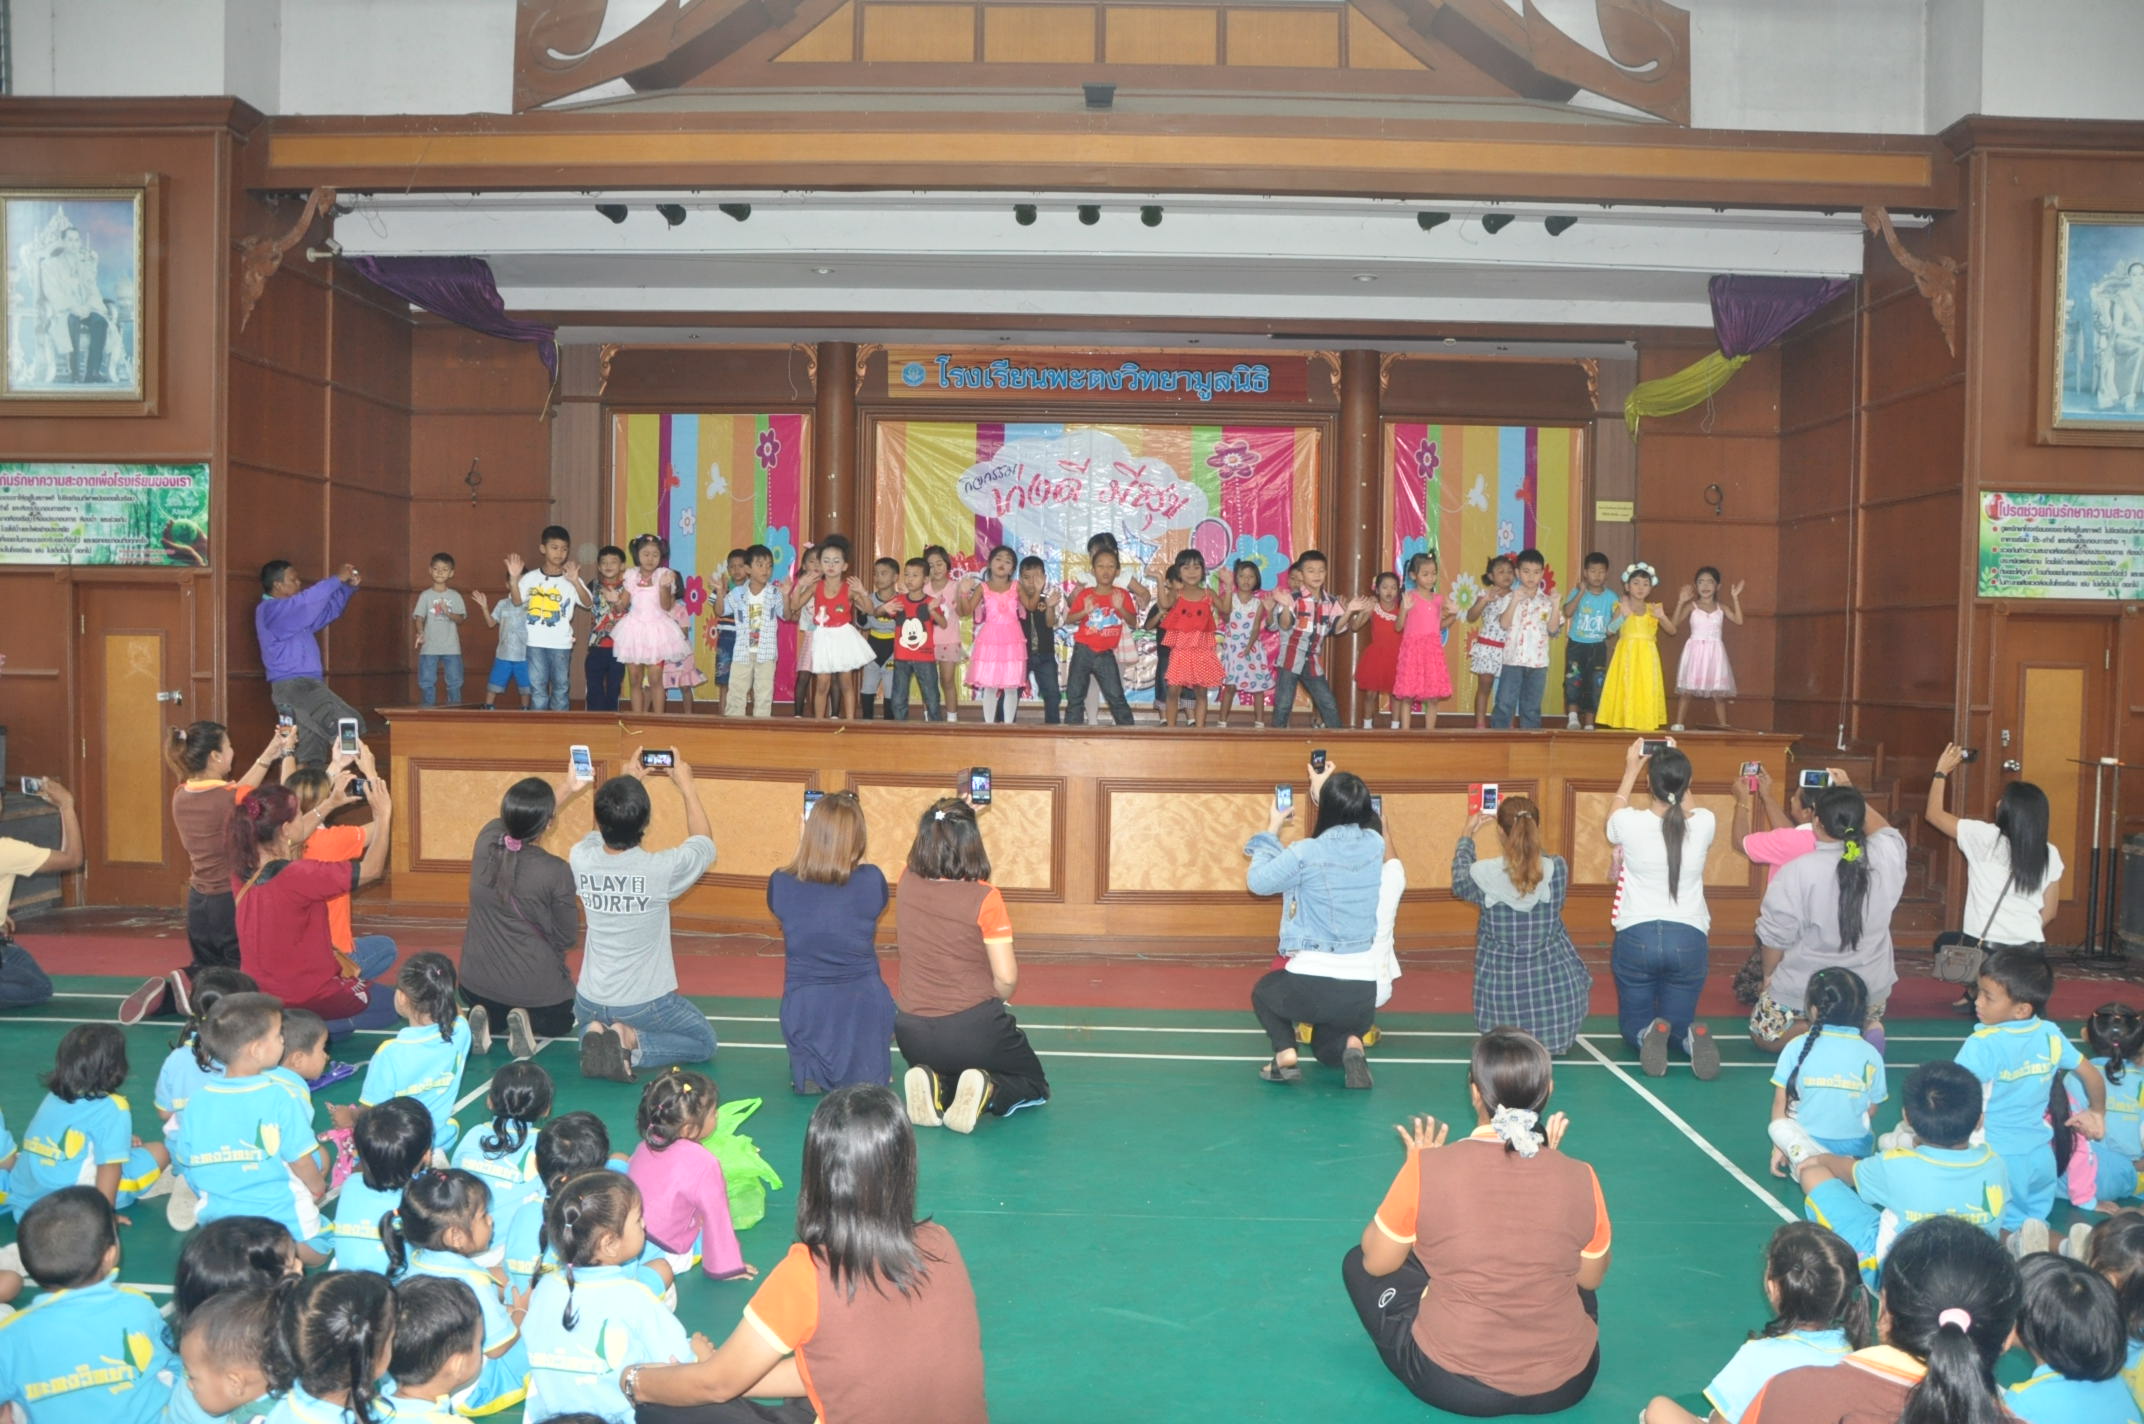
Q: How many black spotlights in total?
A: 9